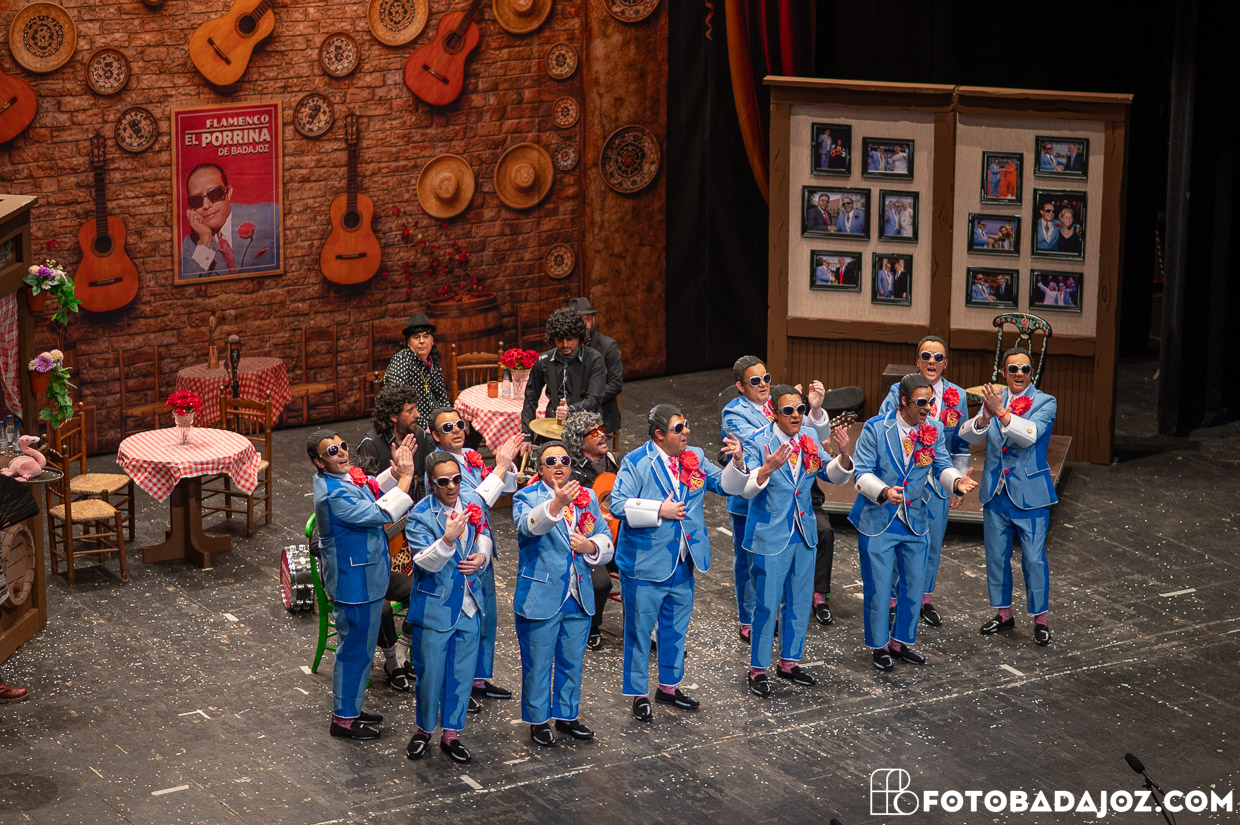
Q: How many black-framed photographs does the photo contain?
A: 12